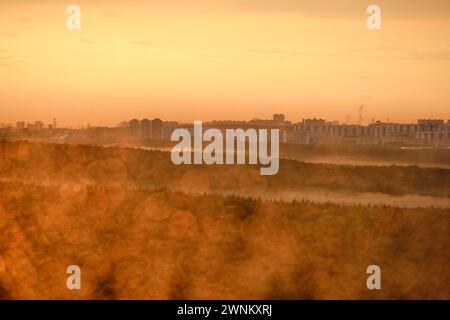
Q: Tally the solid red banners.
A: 0